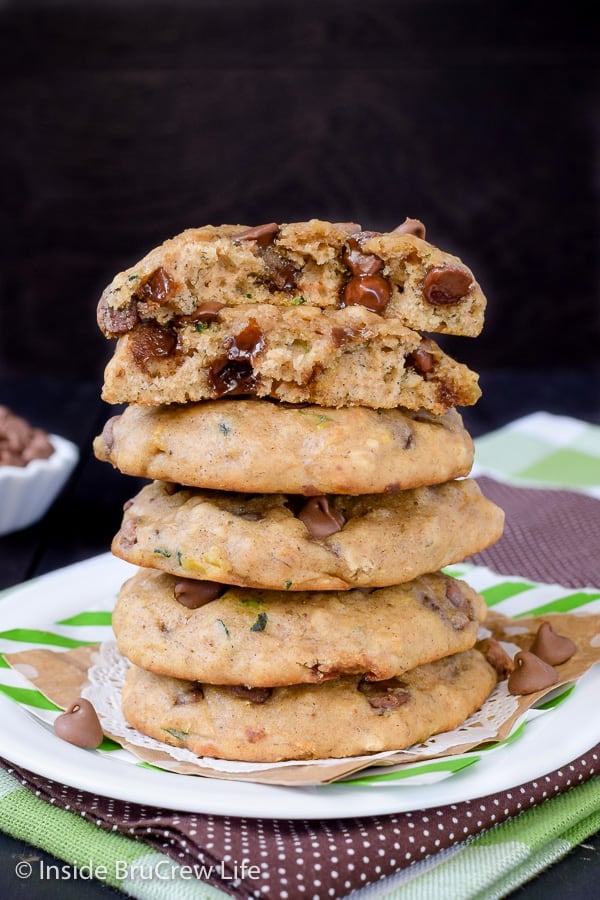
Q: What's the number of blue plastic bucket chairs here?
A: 0